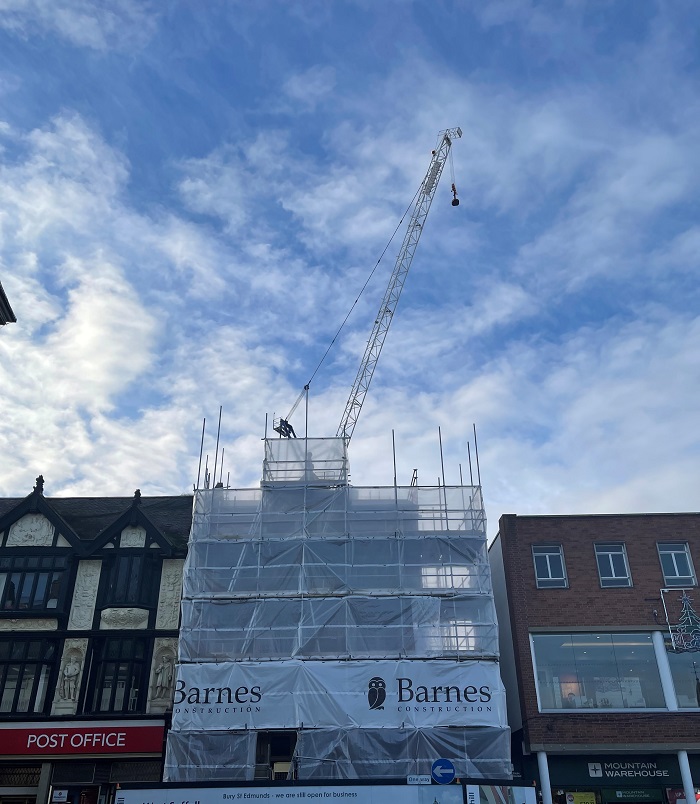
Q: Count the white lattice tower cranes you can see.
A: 1